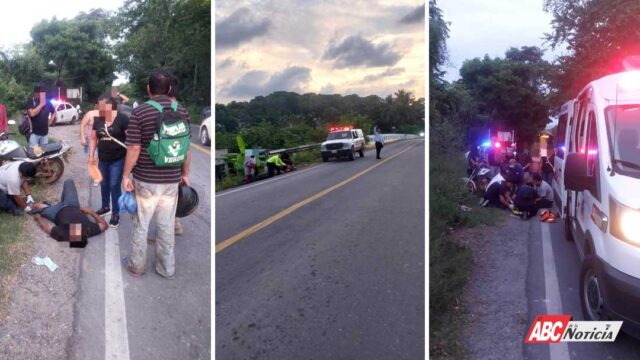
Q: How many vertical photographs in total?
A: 3